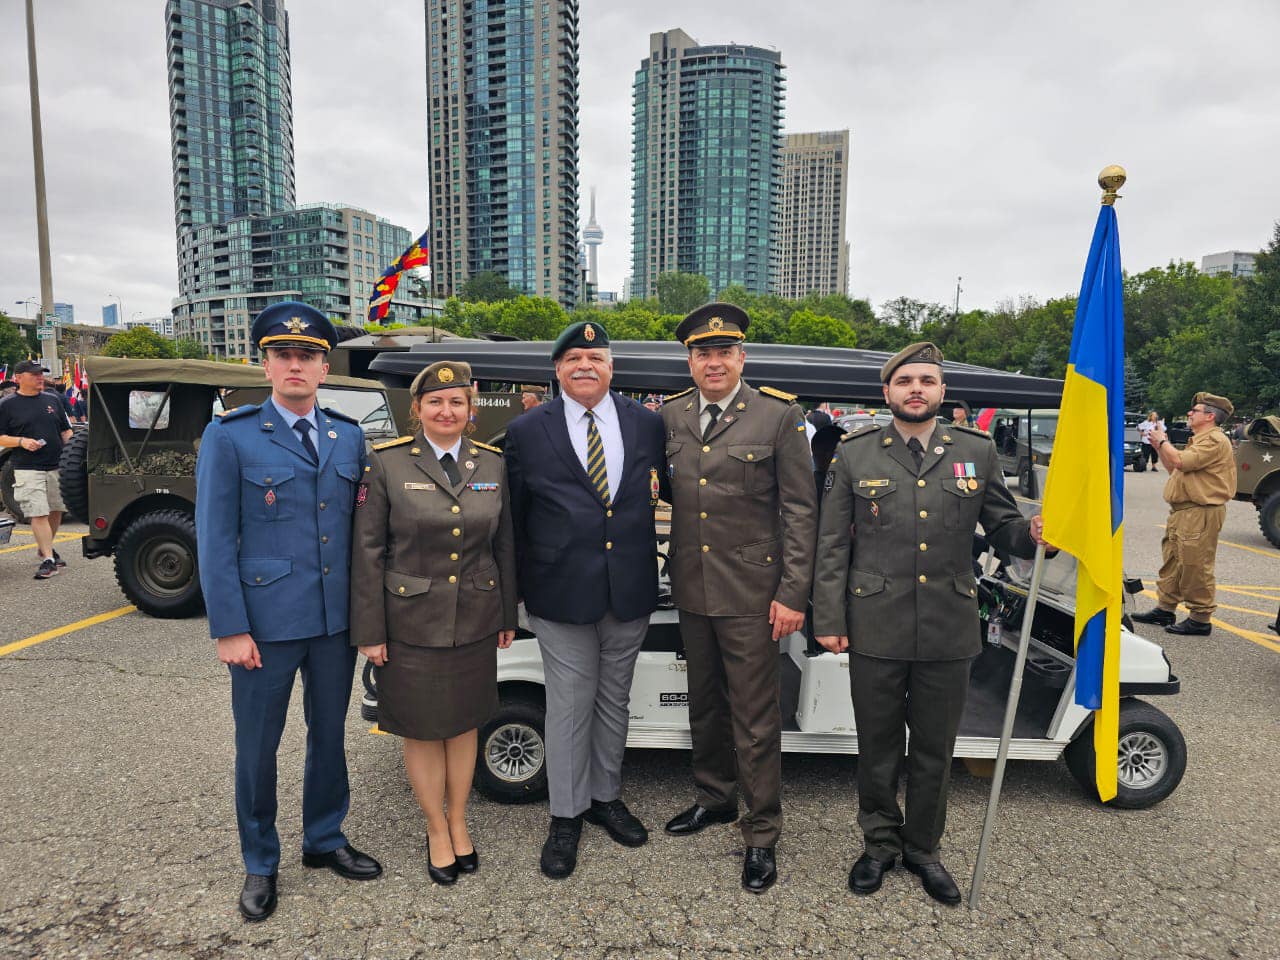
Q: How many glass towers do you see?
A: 3